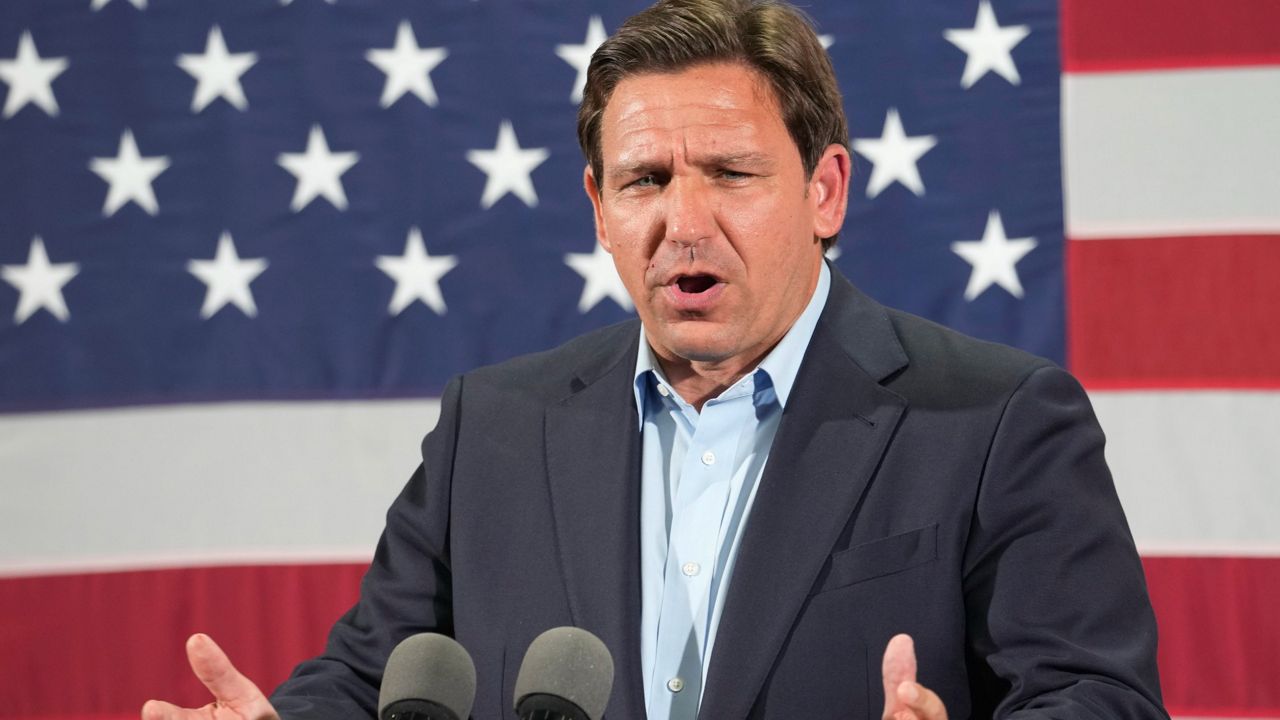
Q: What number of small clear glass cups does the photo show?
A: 0